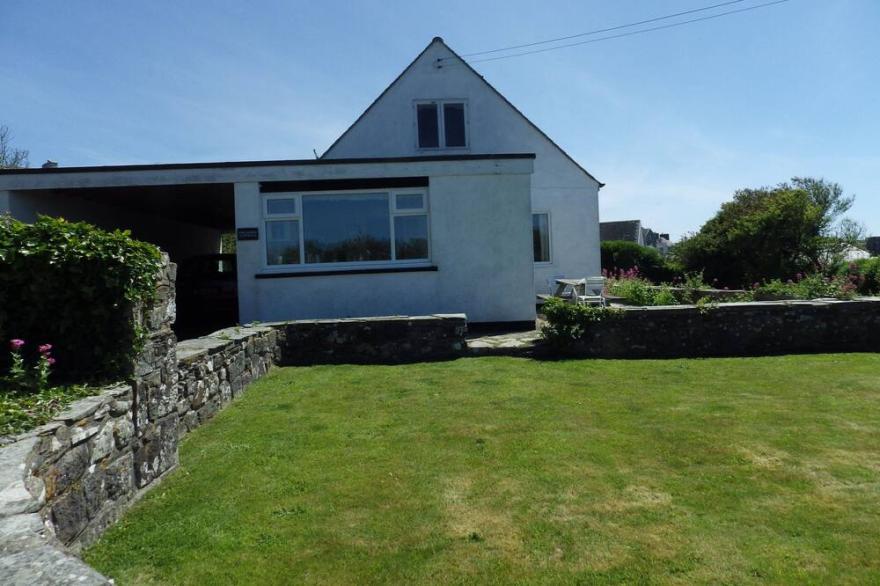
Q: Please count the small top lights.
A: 2